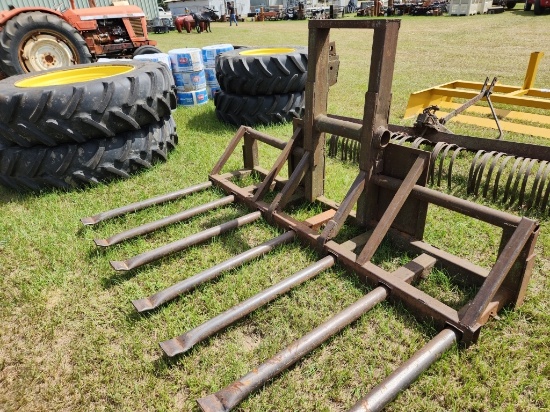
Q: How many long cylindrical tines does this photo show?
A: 7